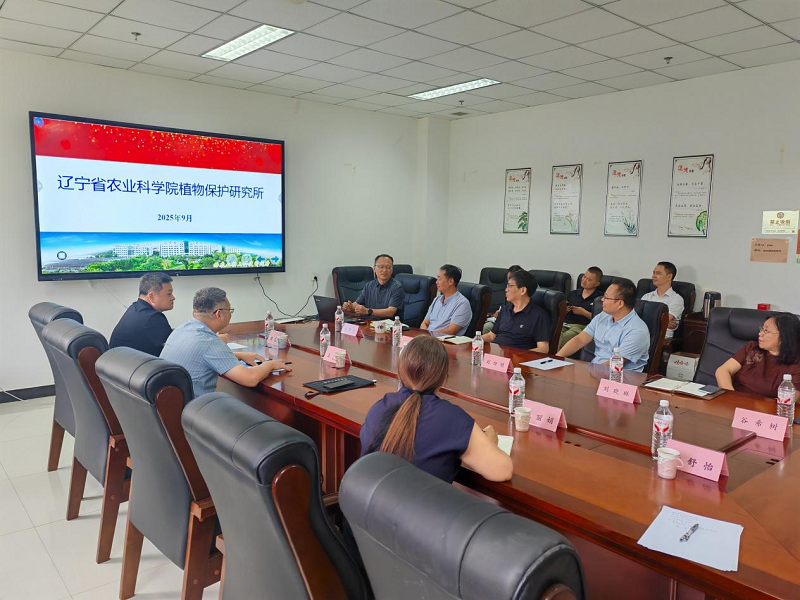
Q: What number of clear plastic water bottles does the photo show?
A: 9